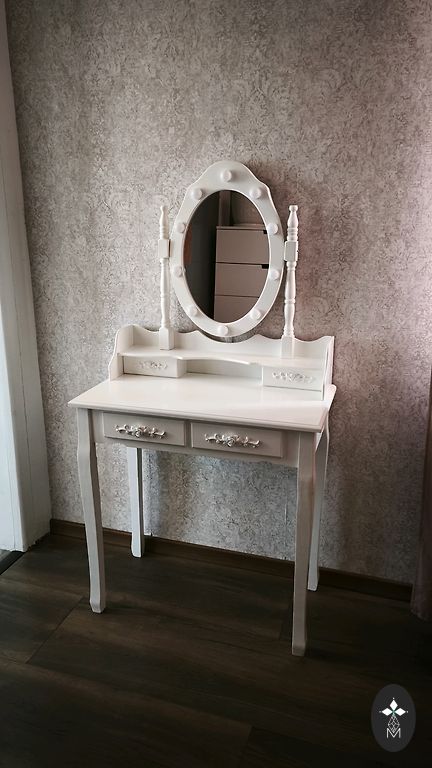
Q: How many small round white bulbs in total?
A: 10